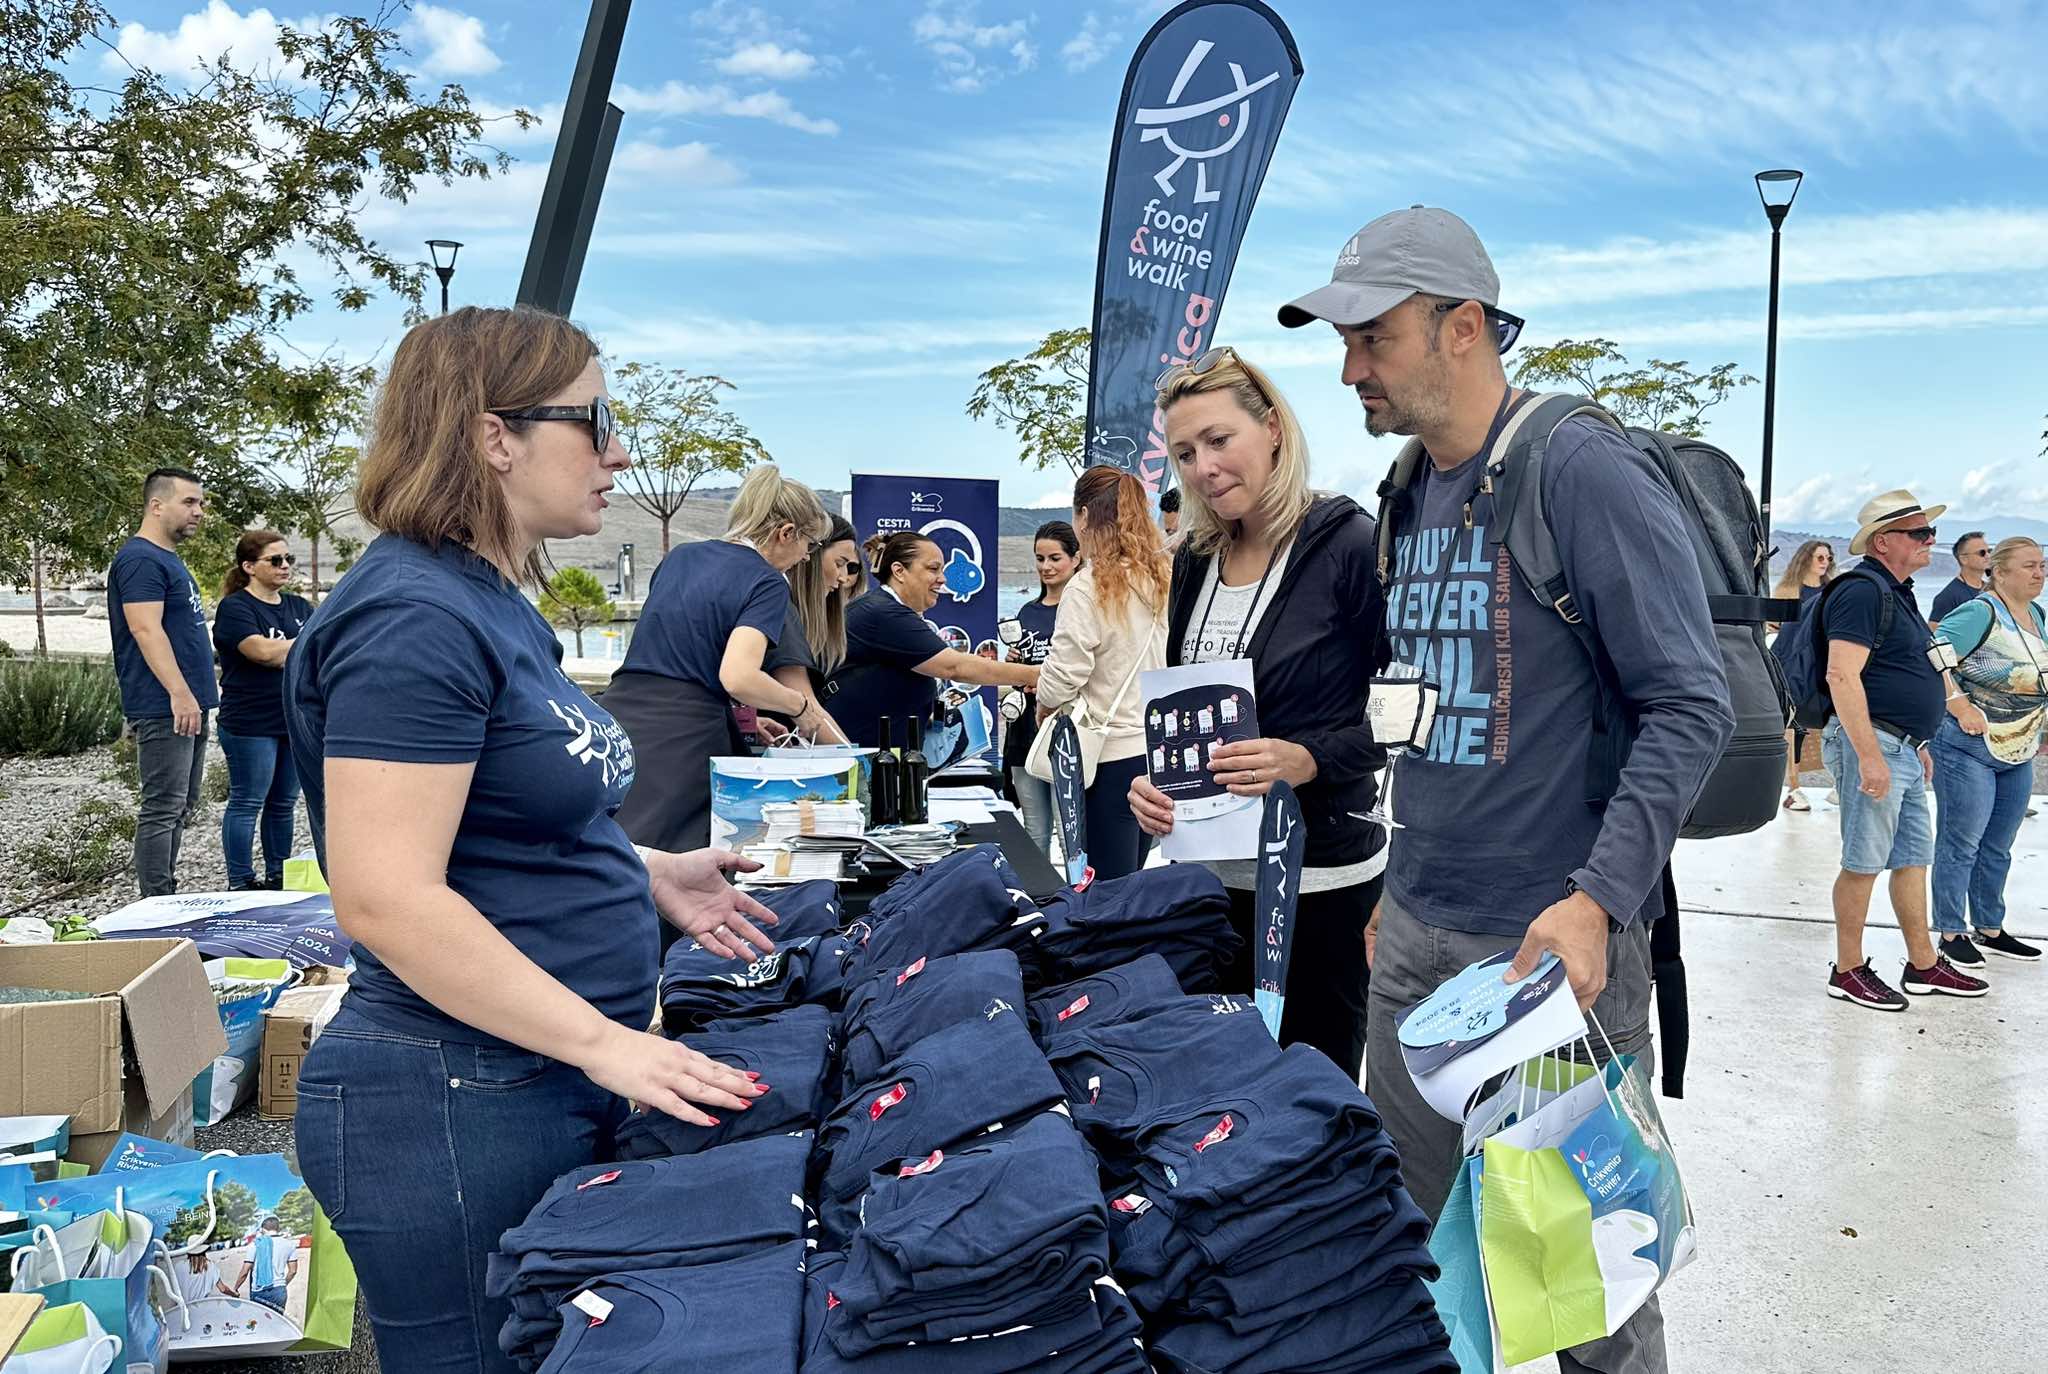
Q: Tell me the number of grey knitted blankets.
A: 0